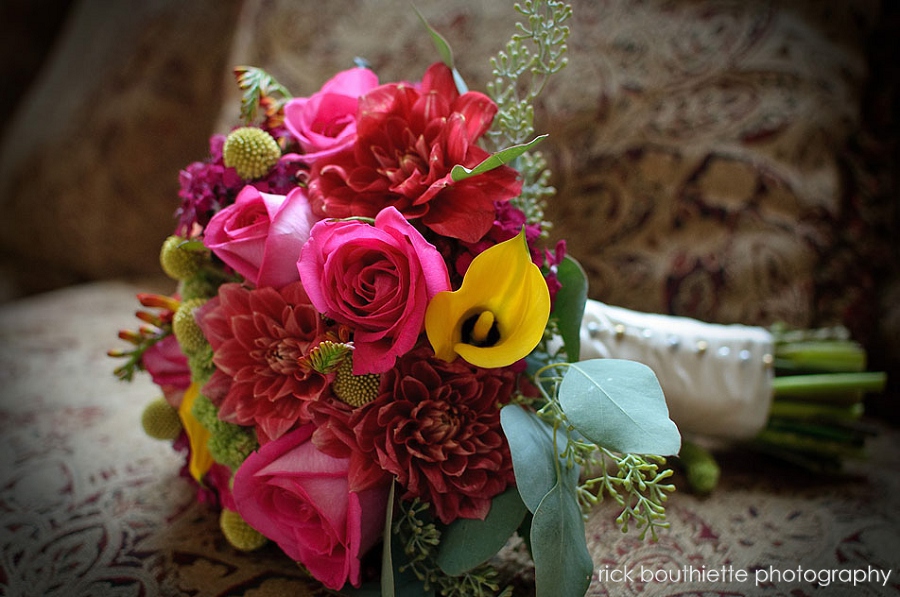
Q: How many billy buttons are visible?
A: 6